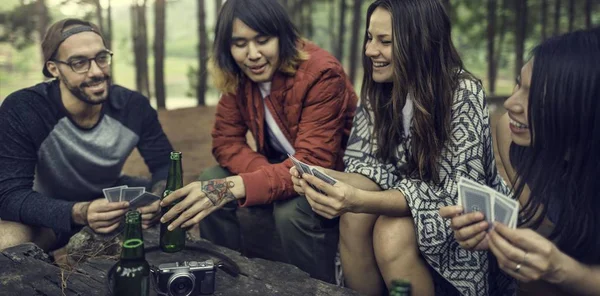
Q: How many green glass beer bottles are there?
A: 3